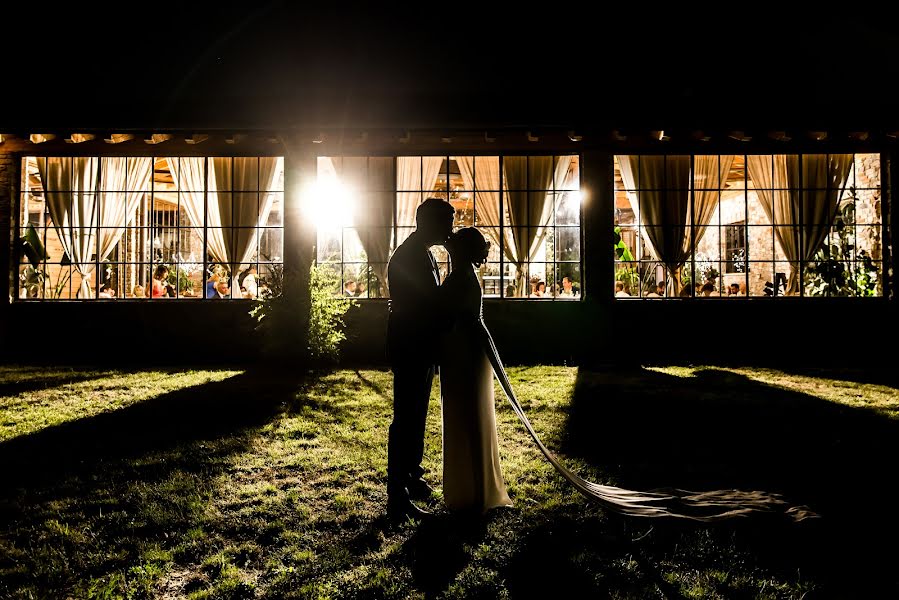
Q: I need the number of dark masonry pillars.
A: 2